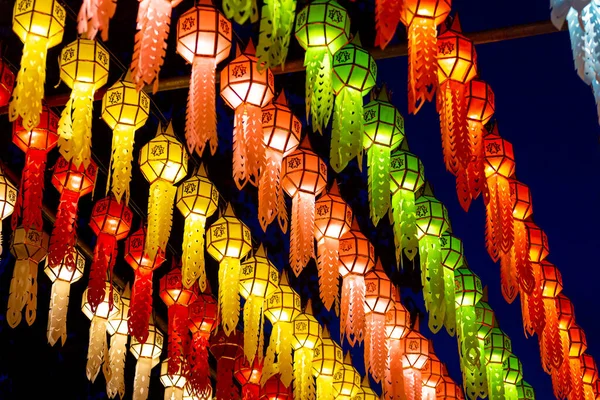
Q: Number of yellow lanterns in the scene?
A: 12